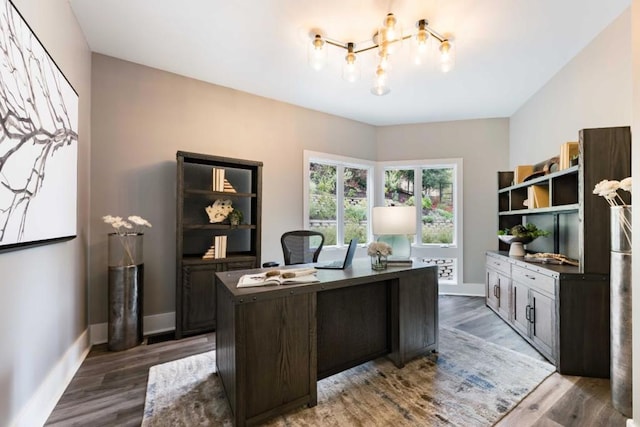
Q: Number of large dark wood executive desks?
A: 1